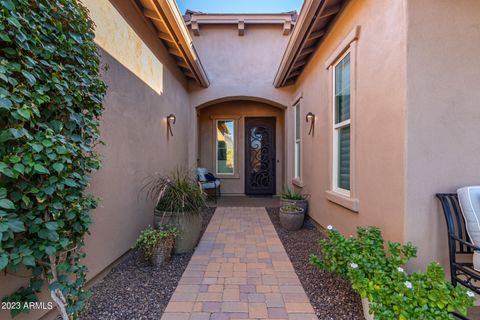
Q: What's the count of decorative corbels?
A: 3